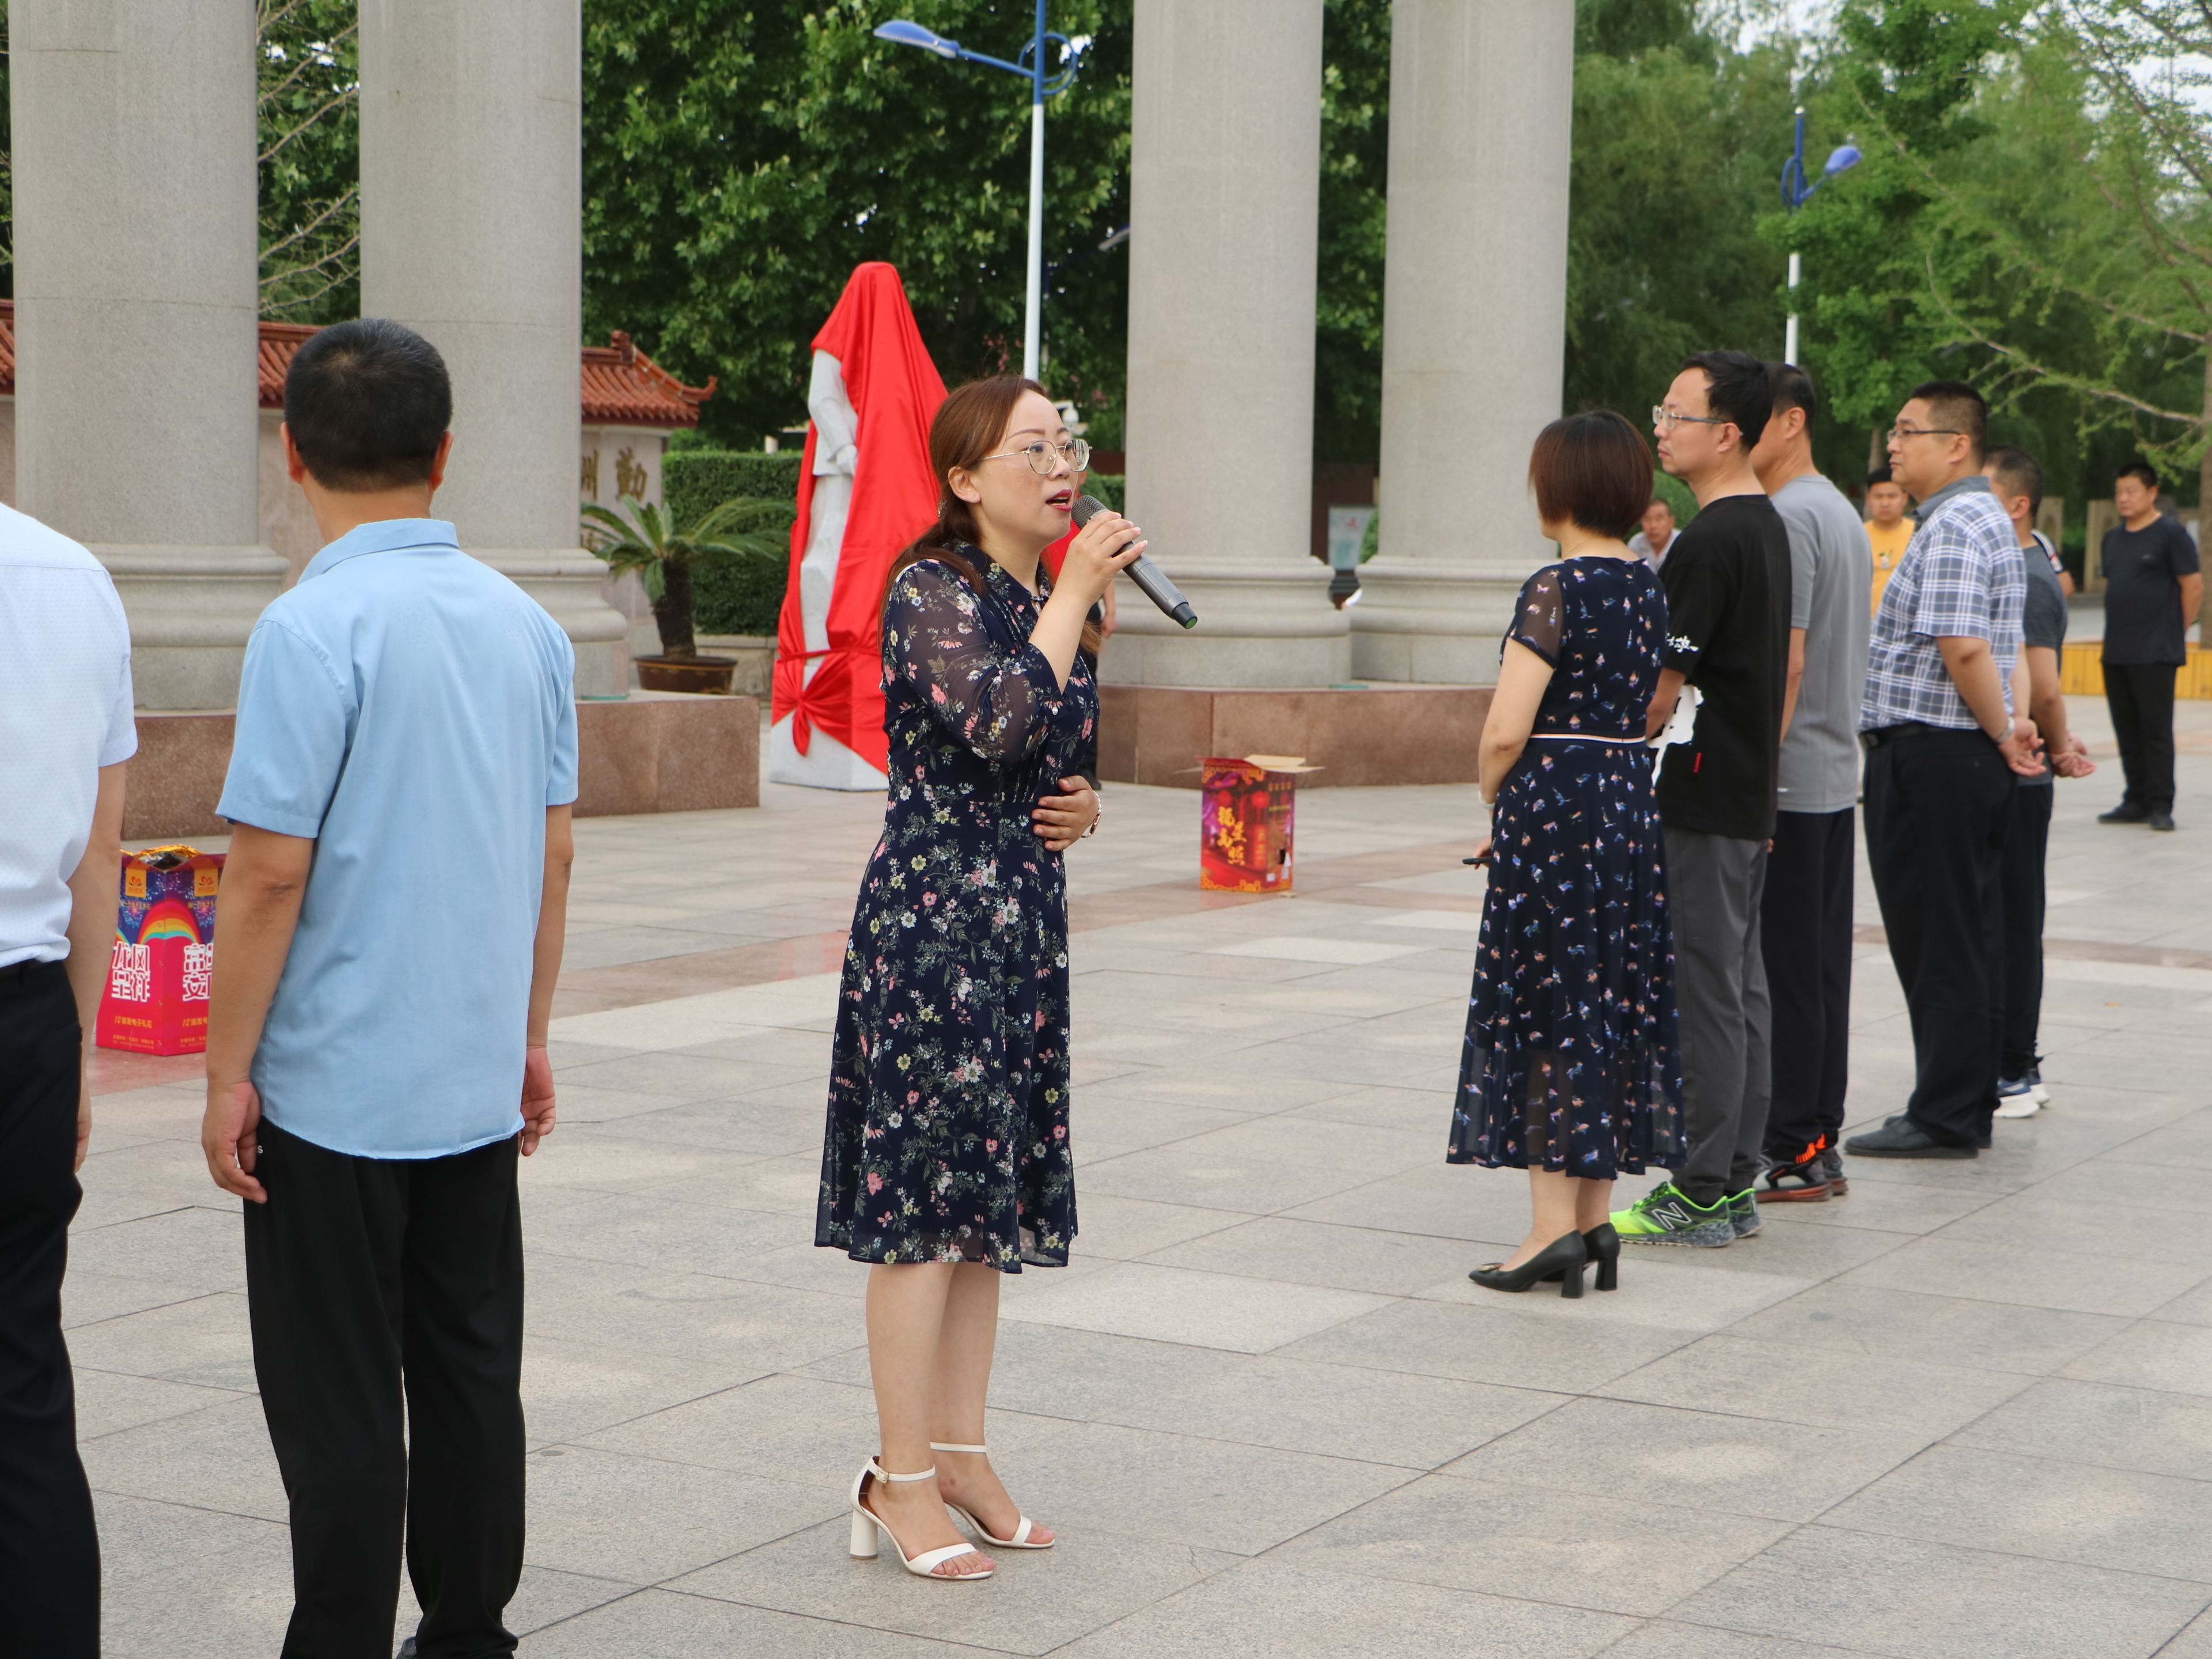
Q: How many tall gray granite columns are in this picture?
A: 4